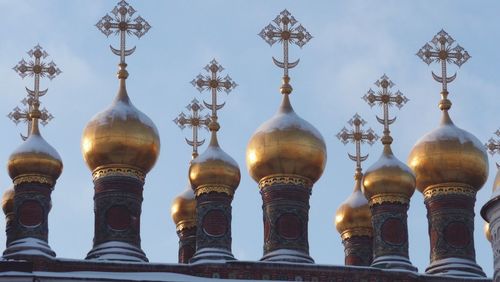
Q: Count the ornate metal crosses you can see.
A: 10